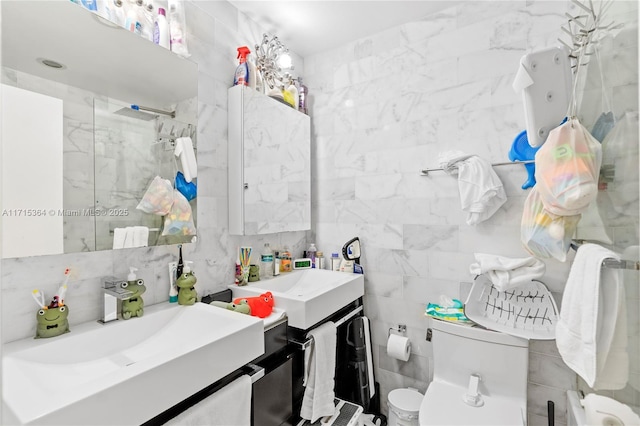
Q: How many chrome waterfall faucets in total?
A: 2